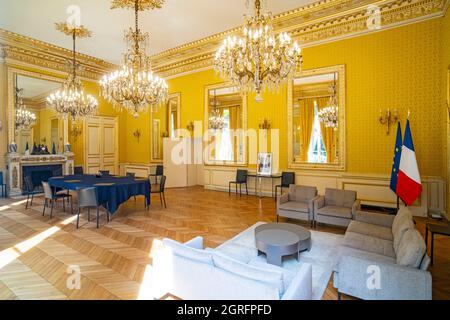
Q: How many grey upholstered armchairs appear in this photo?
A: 2